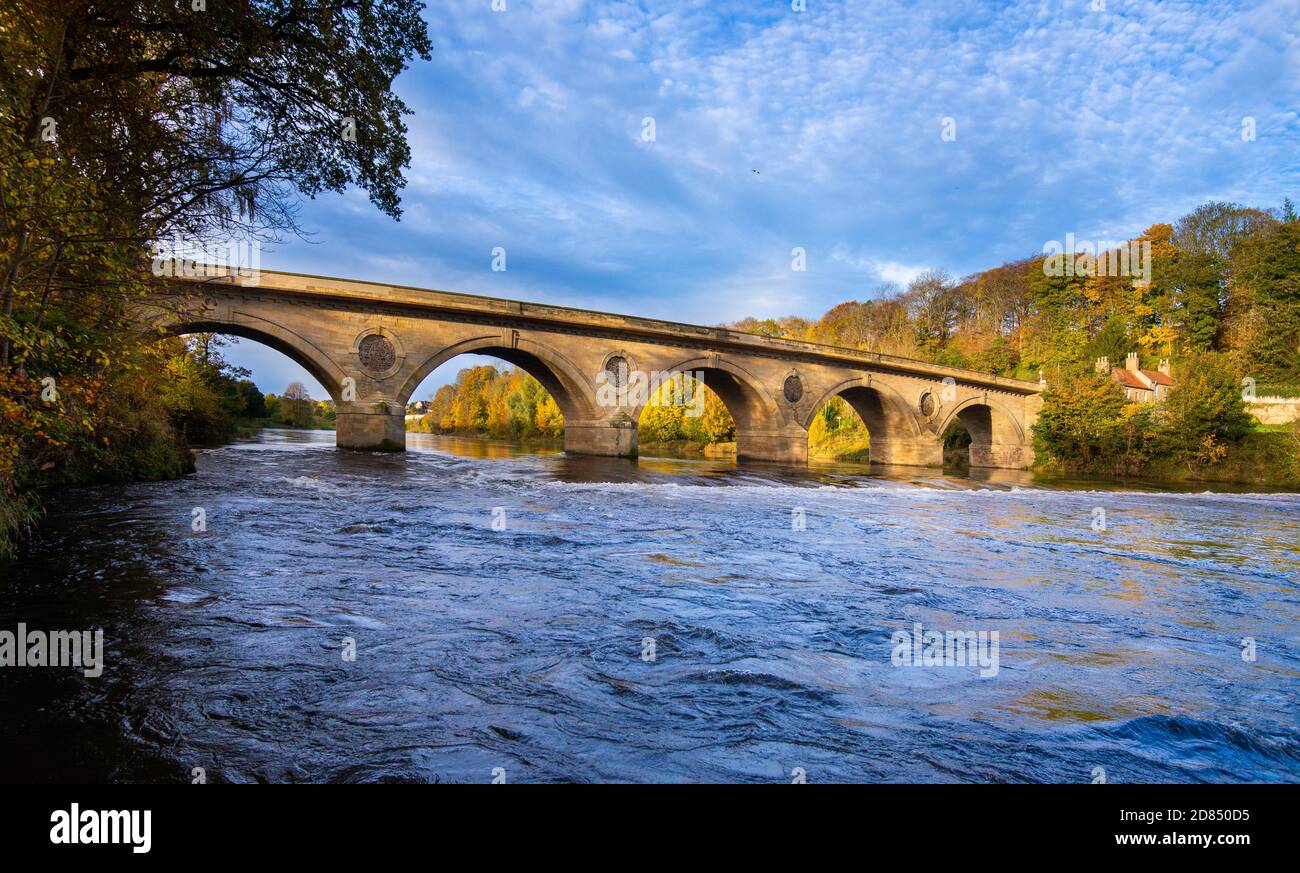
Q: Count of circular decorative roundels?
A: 4